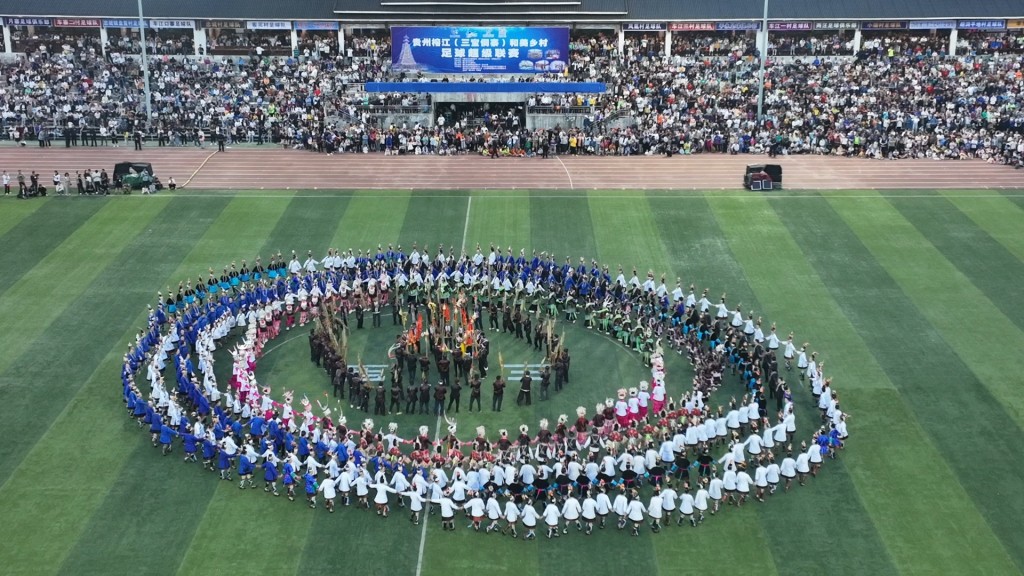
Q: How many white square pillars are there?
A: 10